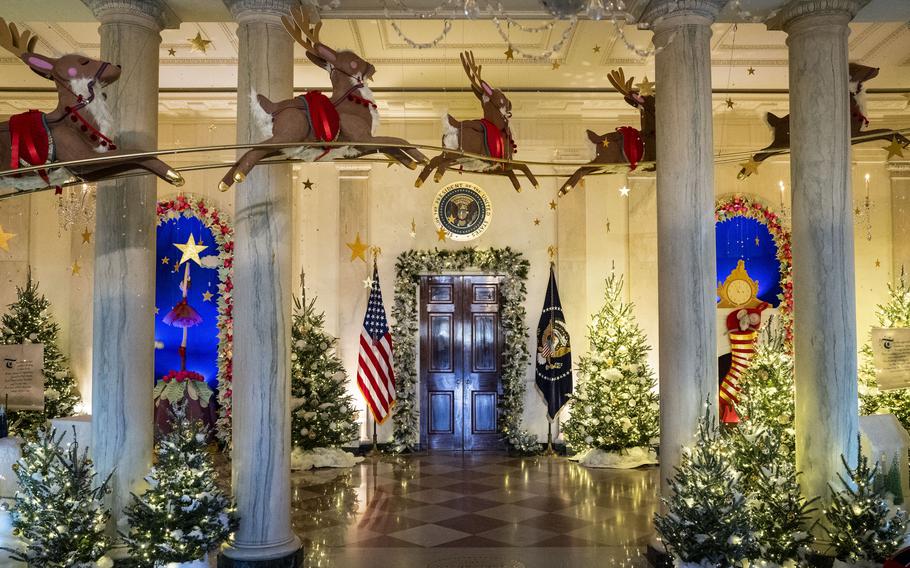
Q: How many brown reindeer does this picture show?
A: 5